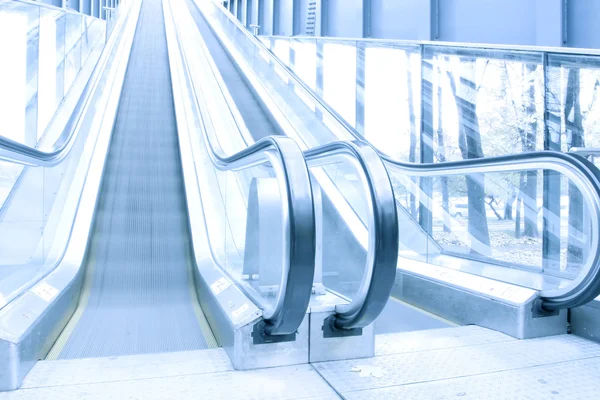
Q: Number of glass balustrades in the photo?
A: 4